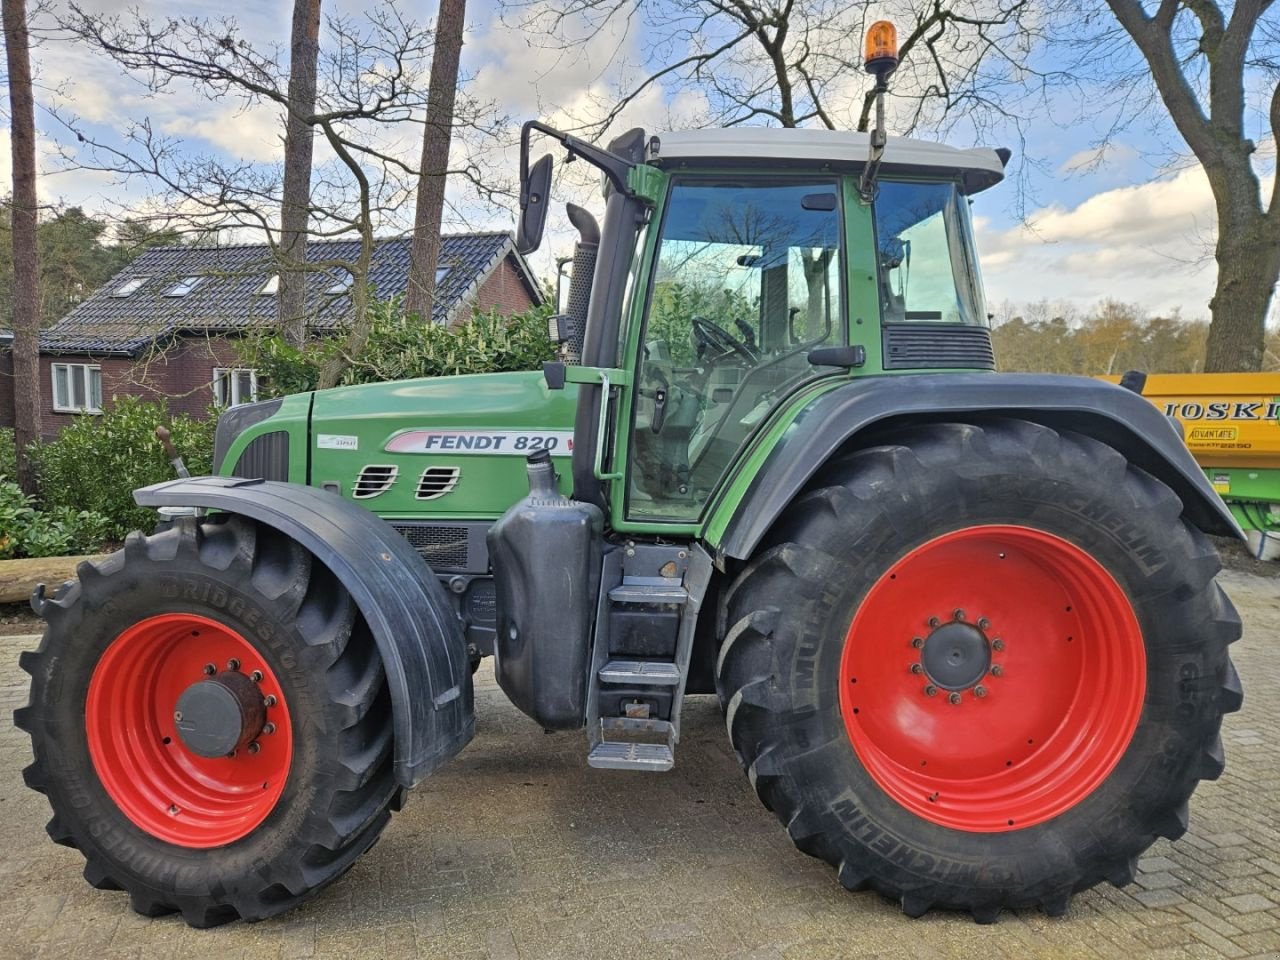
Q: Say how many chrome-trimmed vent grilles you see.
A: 2